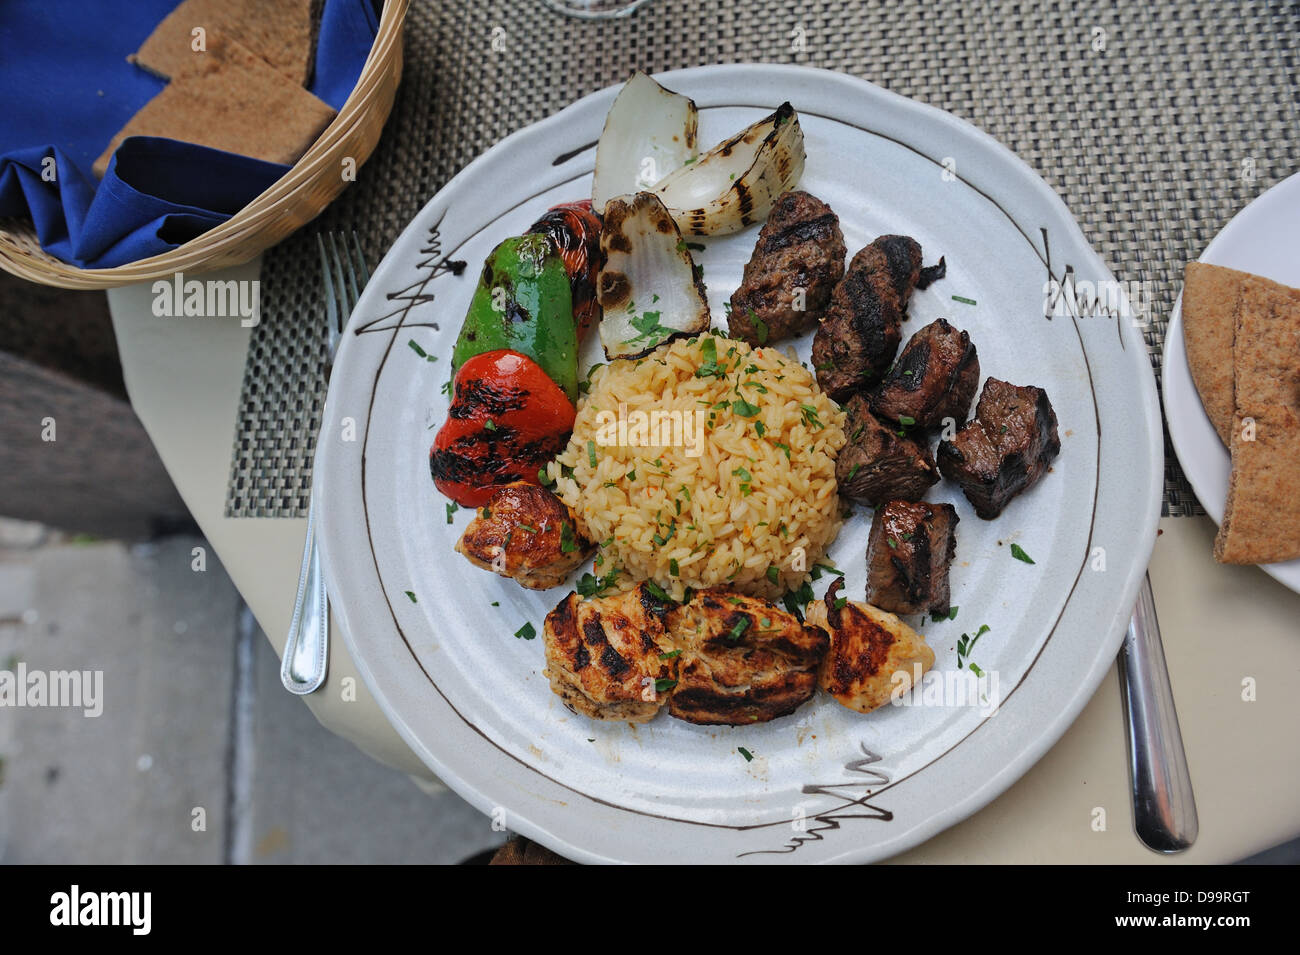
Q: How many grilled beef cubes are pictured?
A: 4